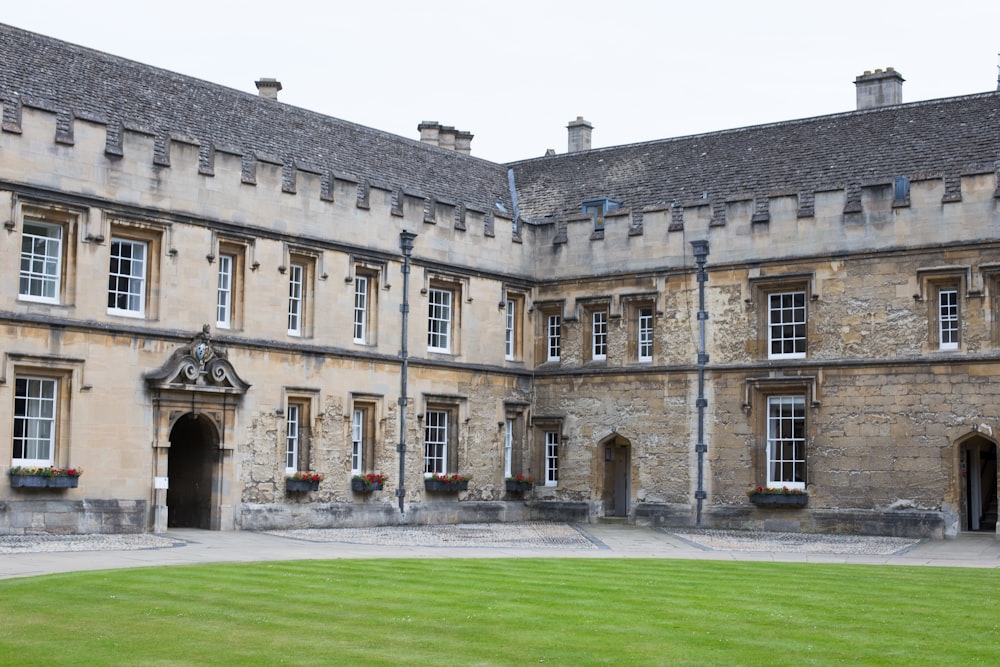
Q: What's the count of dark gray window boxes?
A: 6